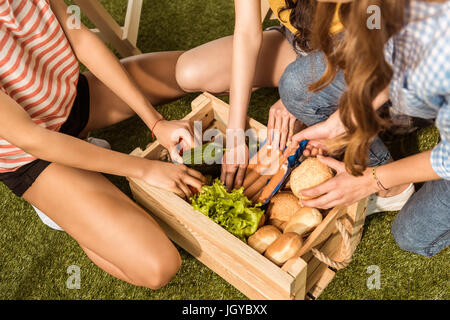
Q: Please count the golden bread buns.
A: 5